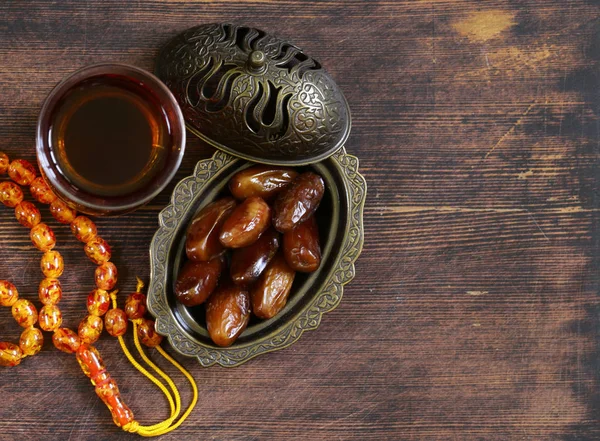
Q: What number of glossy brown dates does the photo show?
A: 9